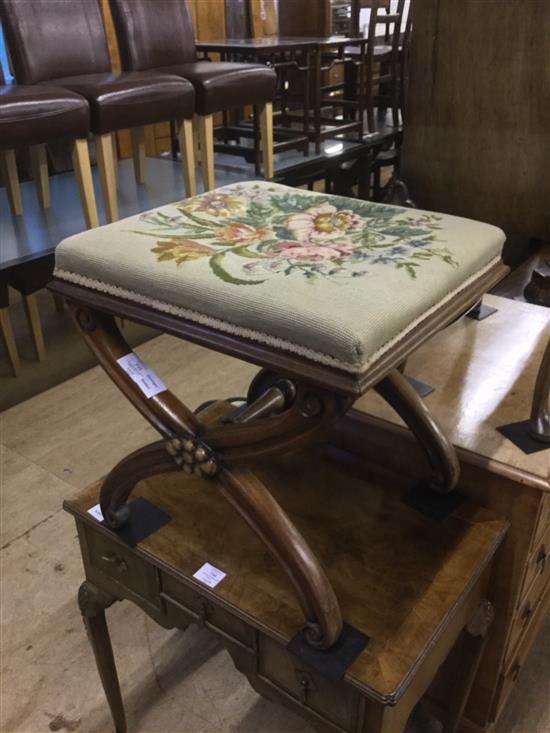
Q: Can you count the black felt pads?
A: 6